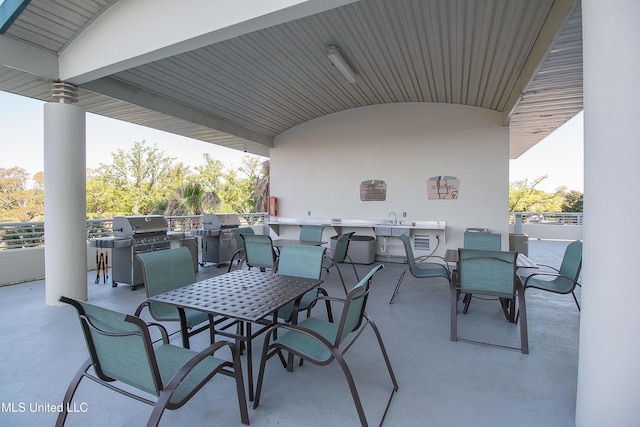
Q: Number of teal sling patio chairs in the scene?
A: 12